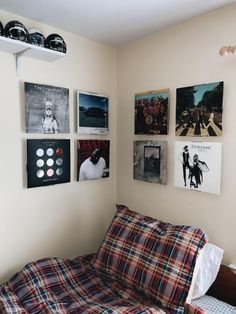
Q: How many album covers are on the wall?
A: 8